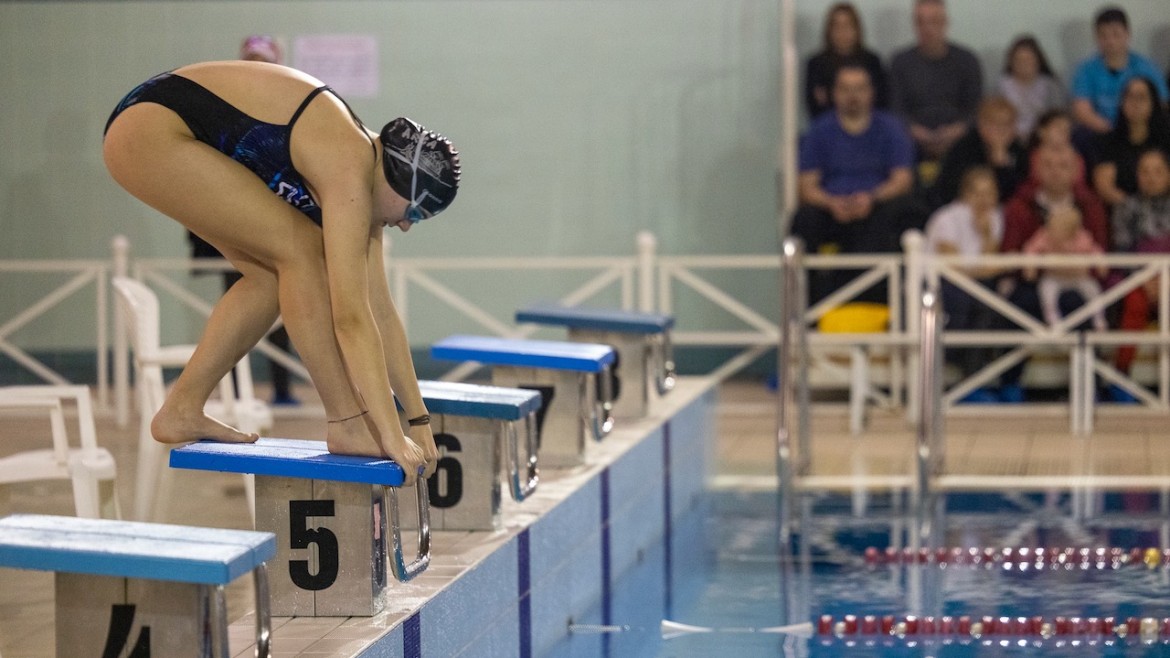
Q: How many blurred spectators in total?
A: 12